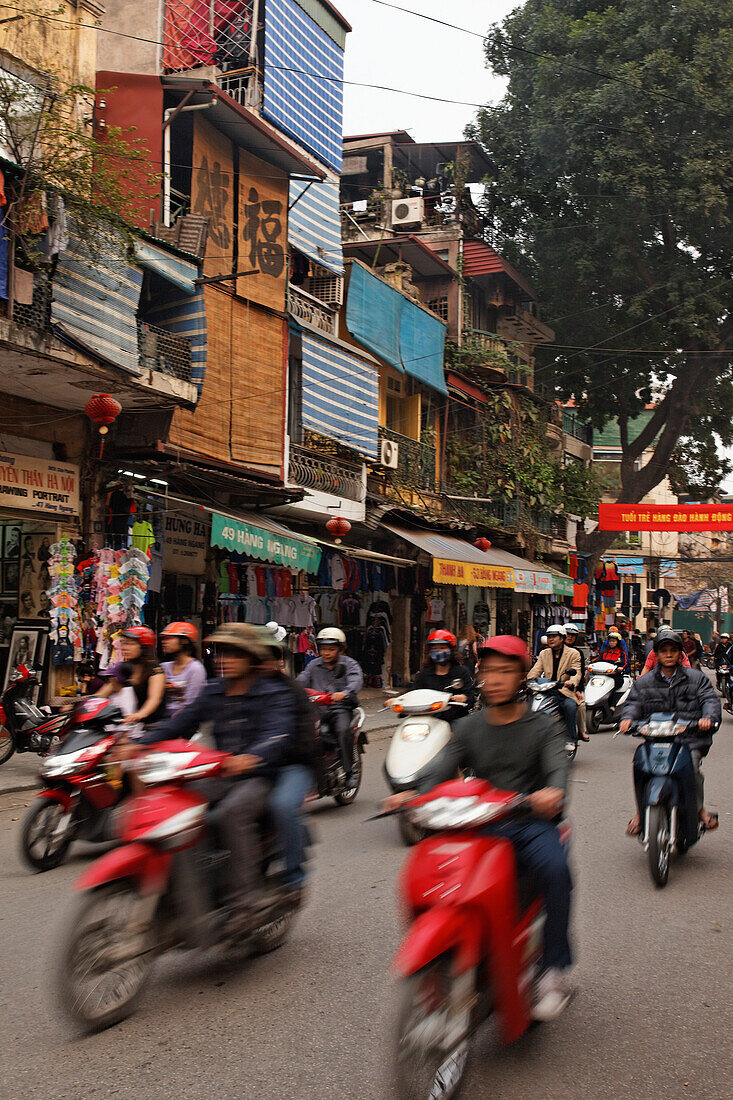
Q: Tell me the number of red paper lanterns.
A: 3